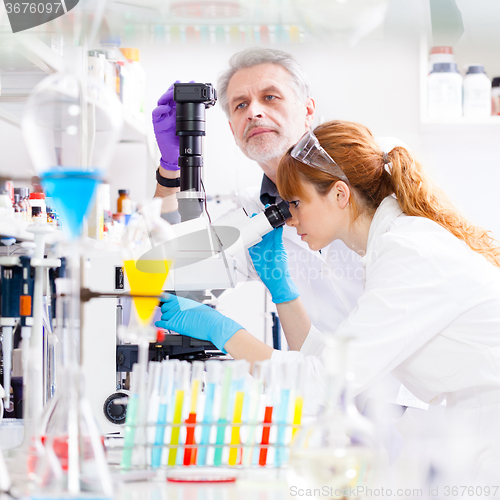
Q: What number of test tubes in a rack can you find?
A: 11